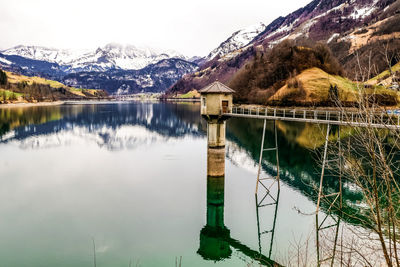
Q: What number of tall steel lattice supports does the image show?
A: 2